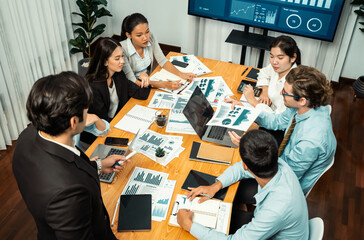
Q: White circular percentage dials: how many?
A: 2